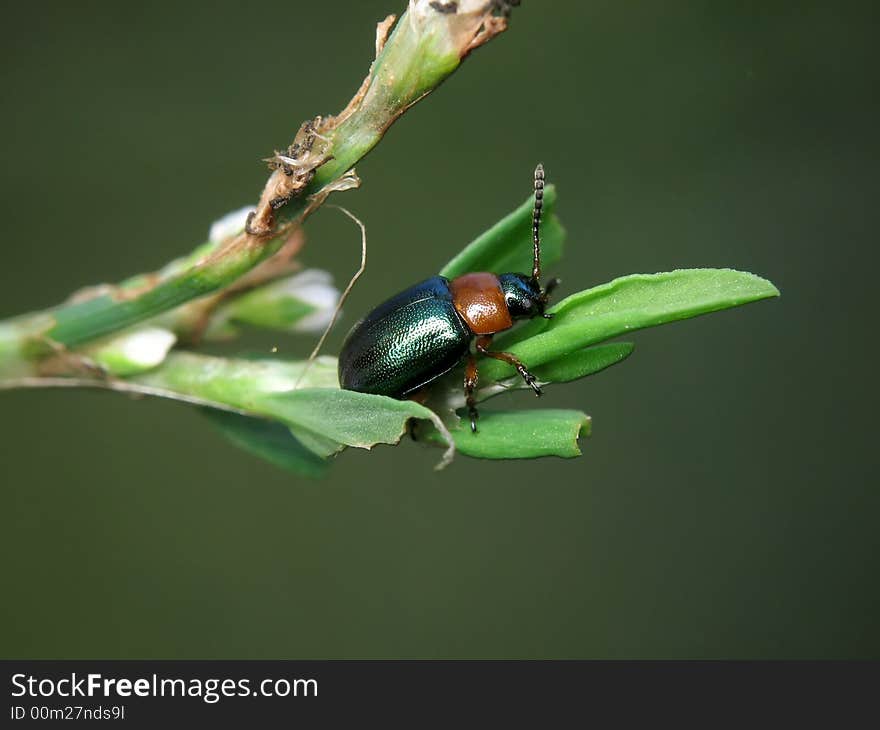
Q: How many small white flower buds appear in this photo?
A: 3